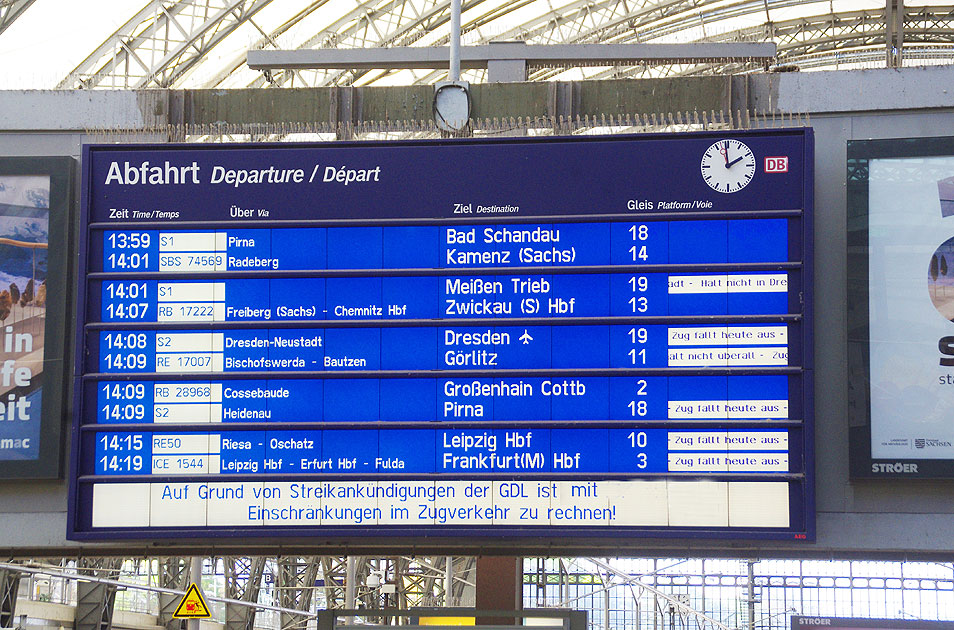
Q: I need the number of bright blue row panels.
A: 5